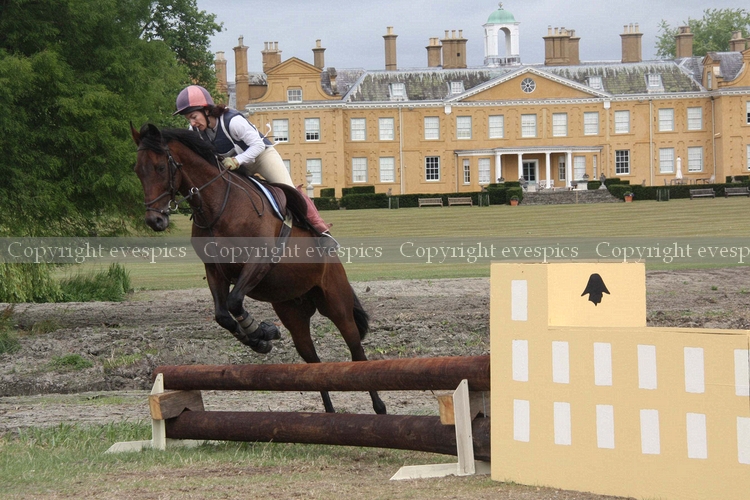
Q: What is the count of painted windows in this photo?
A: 13